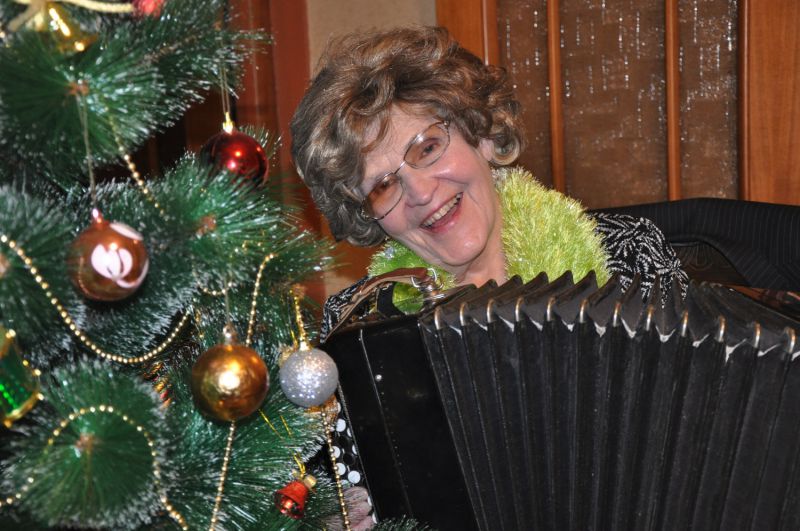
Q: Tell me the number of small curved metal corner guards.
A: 12